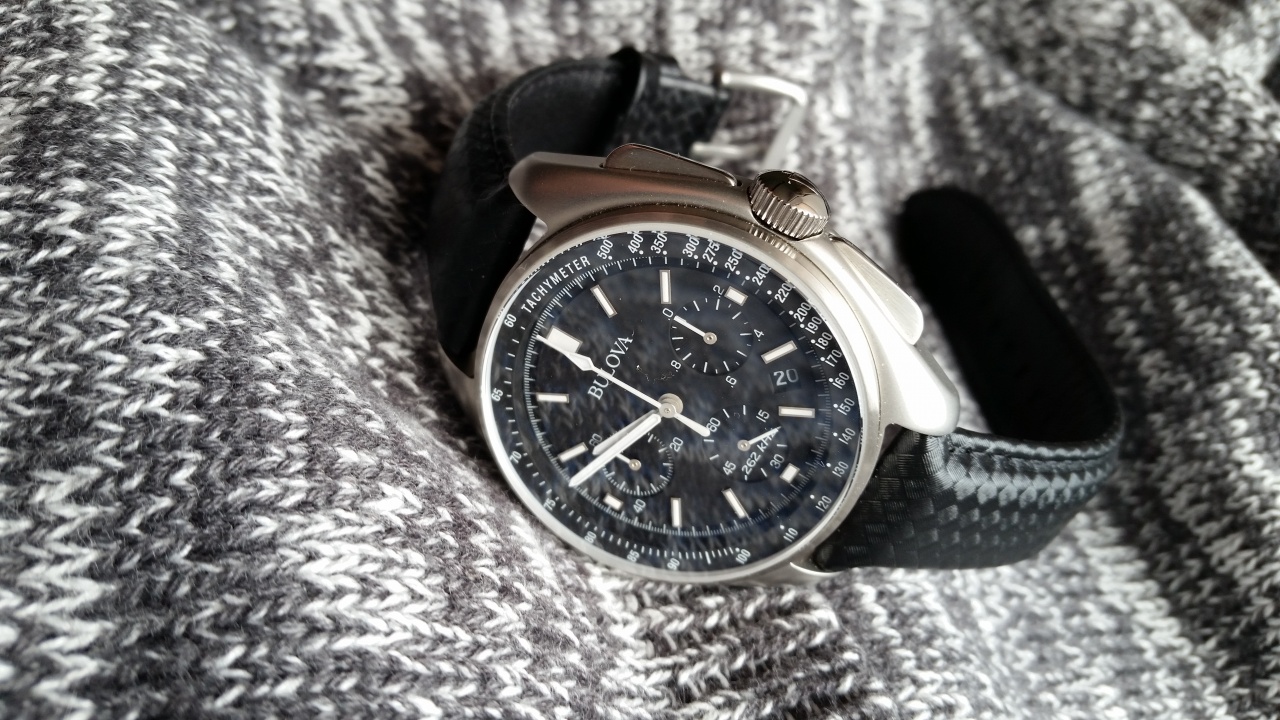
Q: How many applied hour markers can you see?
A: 12